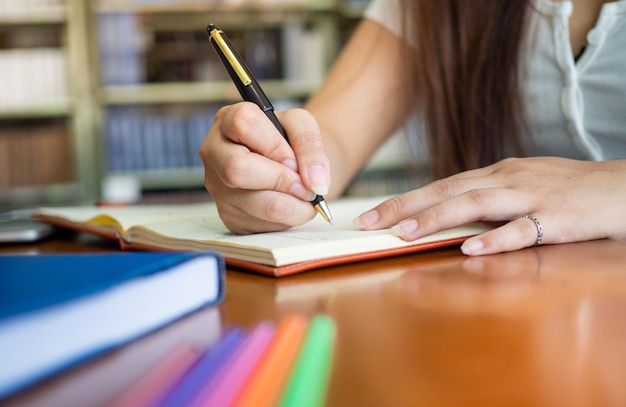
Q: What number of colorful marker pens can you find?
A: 5